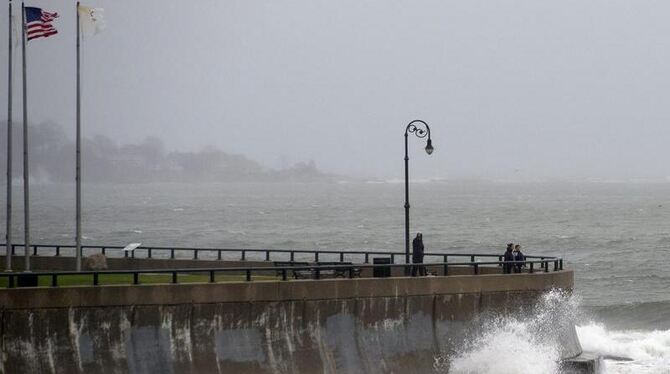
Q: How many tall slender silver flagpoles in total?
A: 3